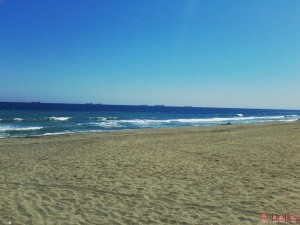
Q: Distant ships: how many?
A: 6